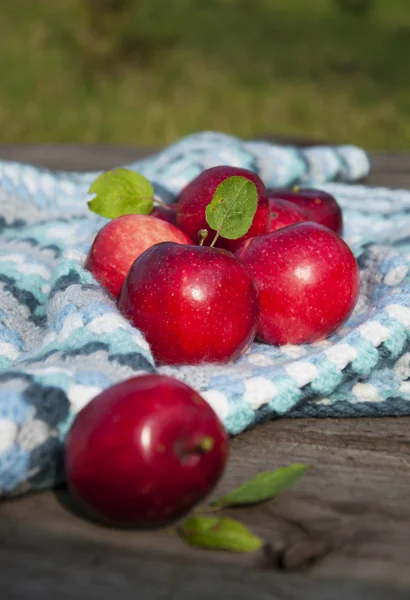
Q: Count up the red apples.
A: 8